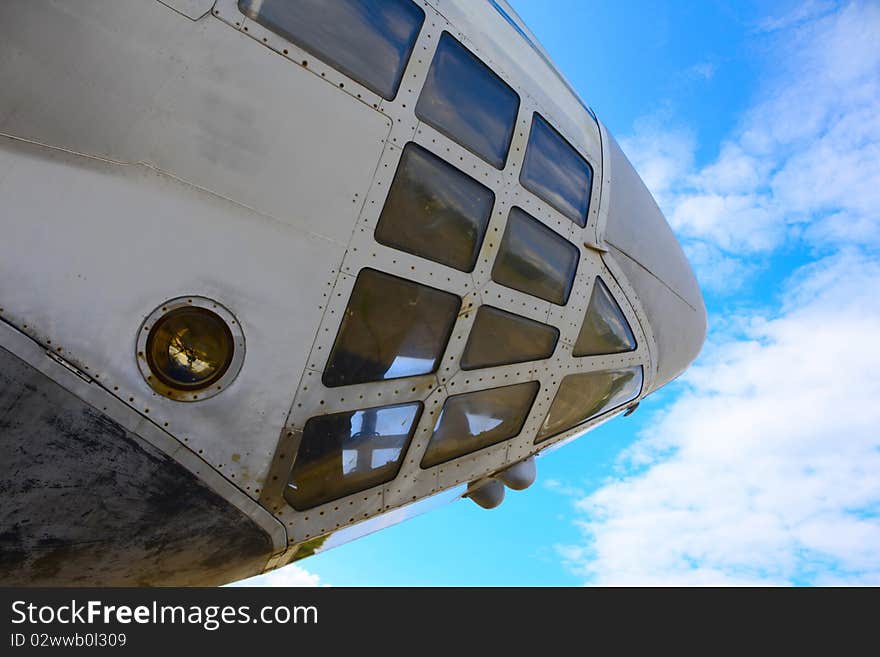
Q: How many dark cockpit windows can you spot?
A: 11